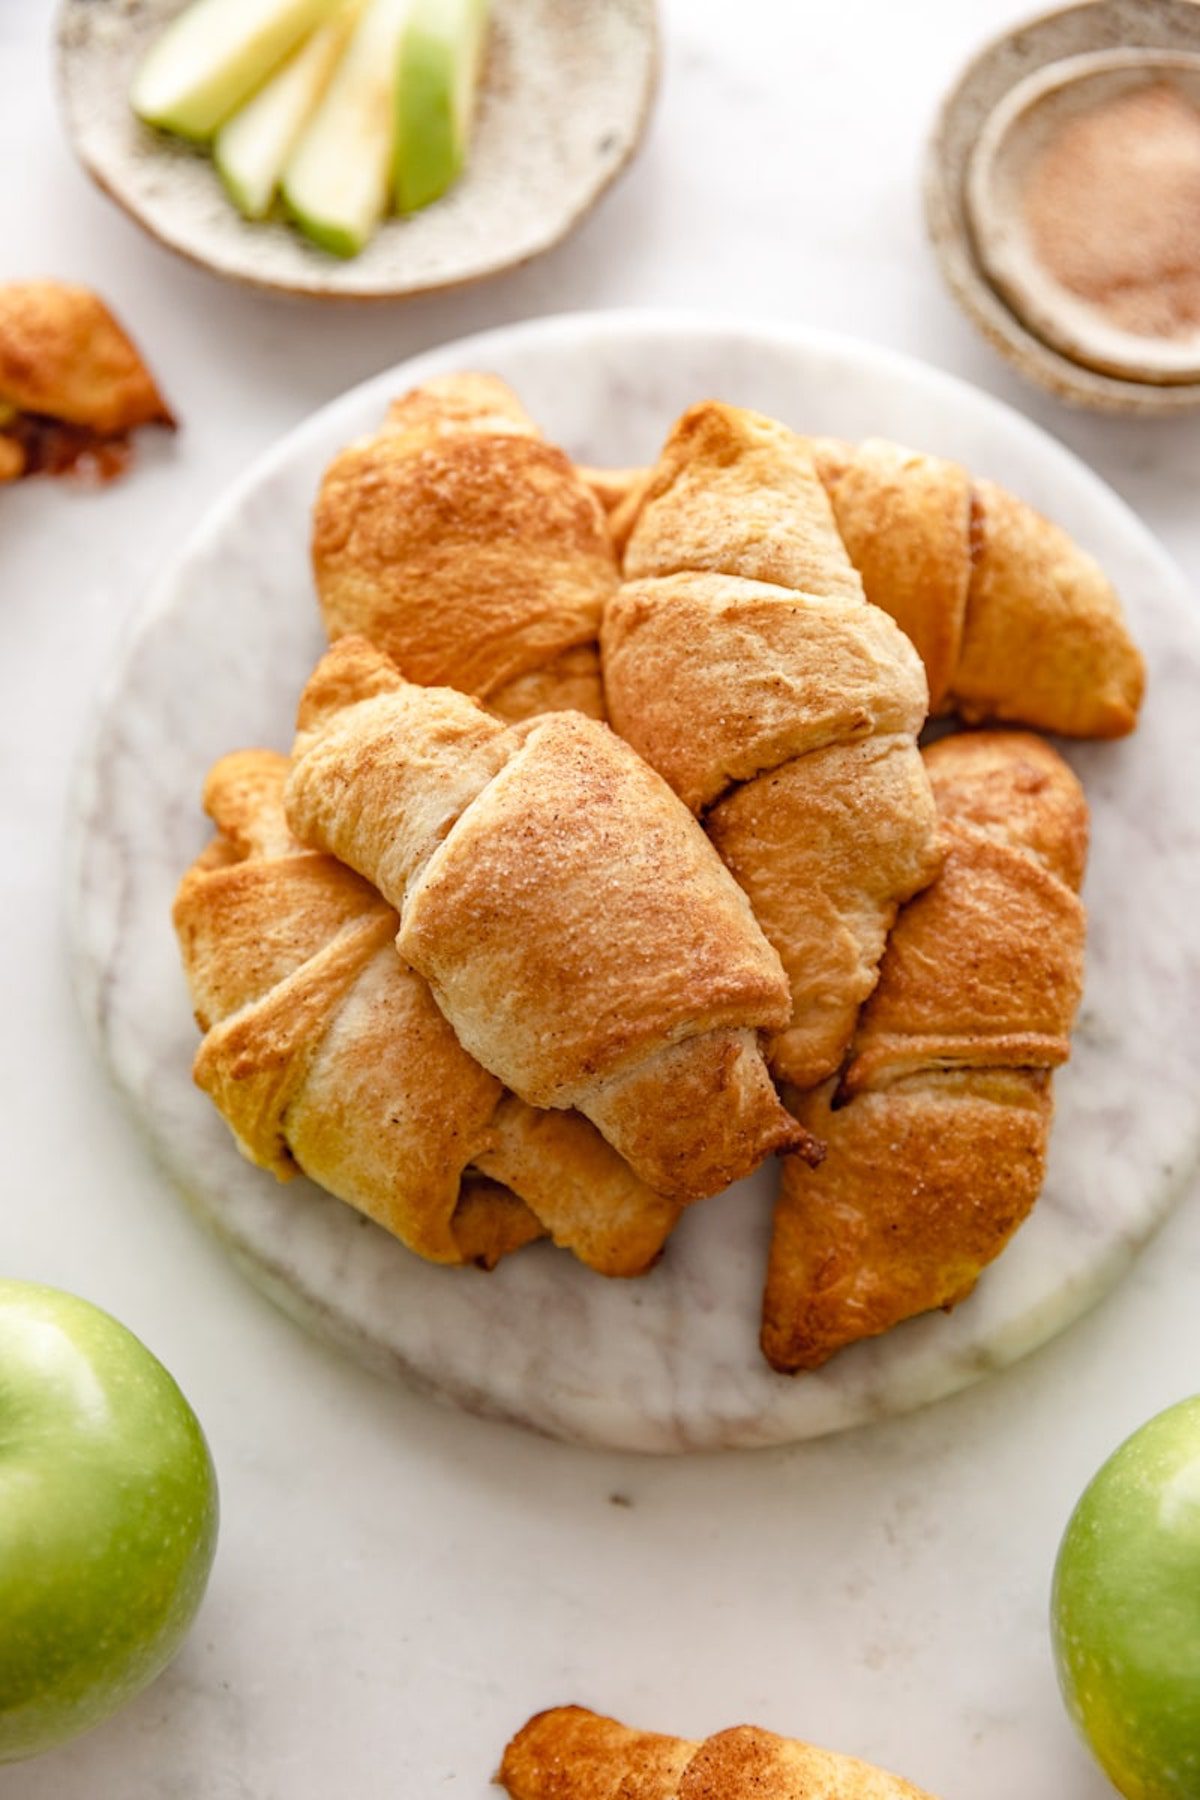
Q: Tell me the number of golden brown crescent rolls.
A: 8